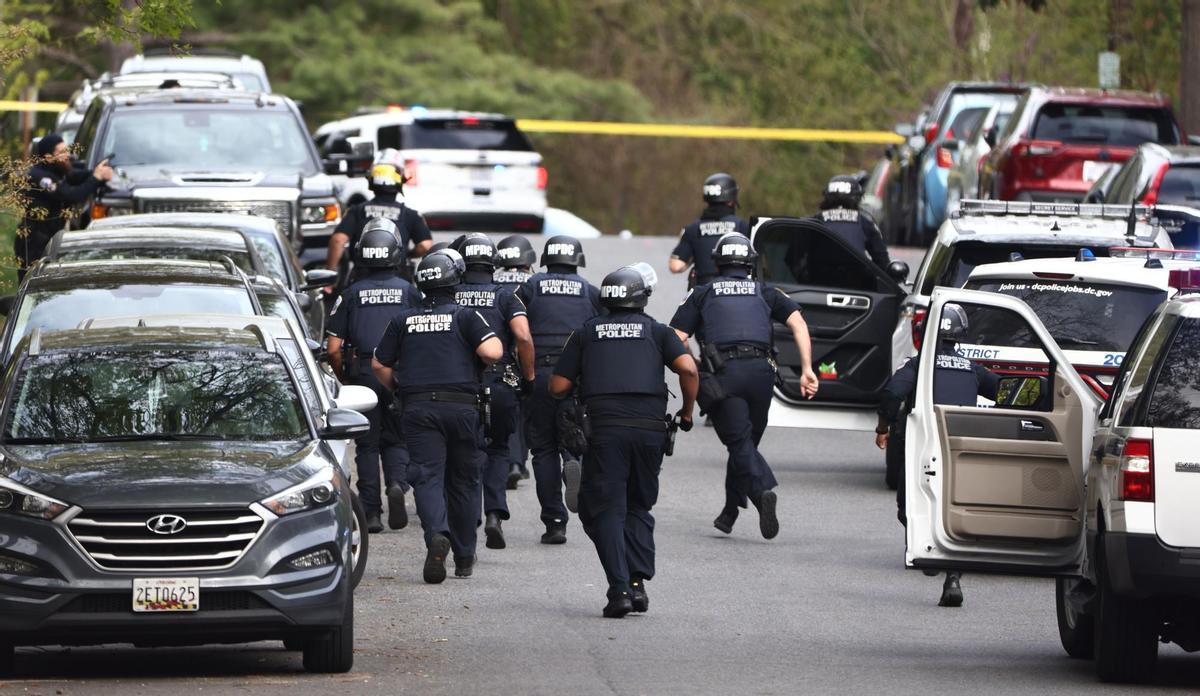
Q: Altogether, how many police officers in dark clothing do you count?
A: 12